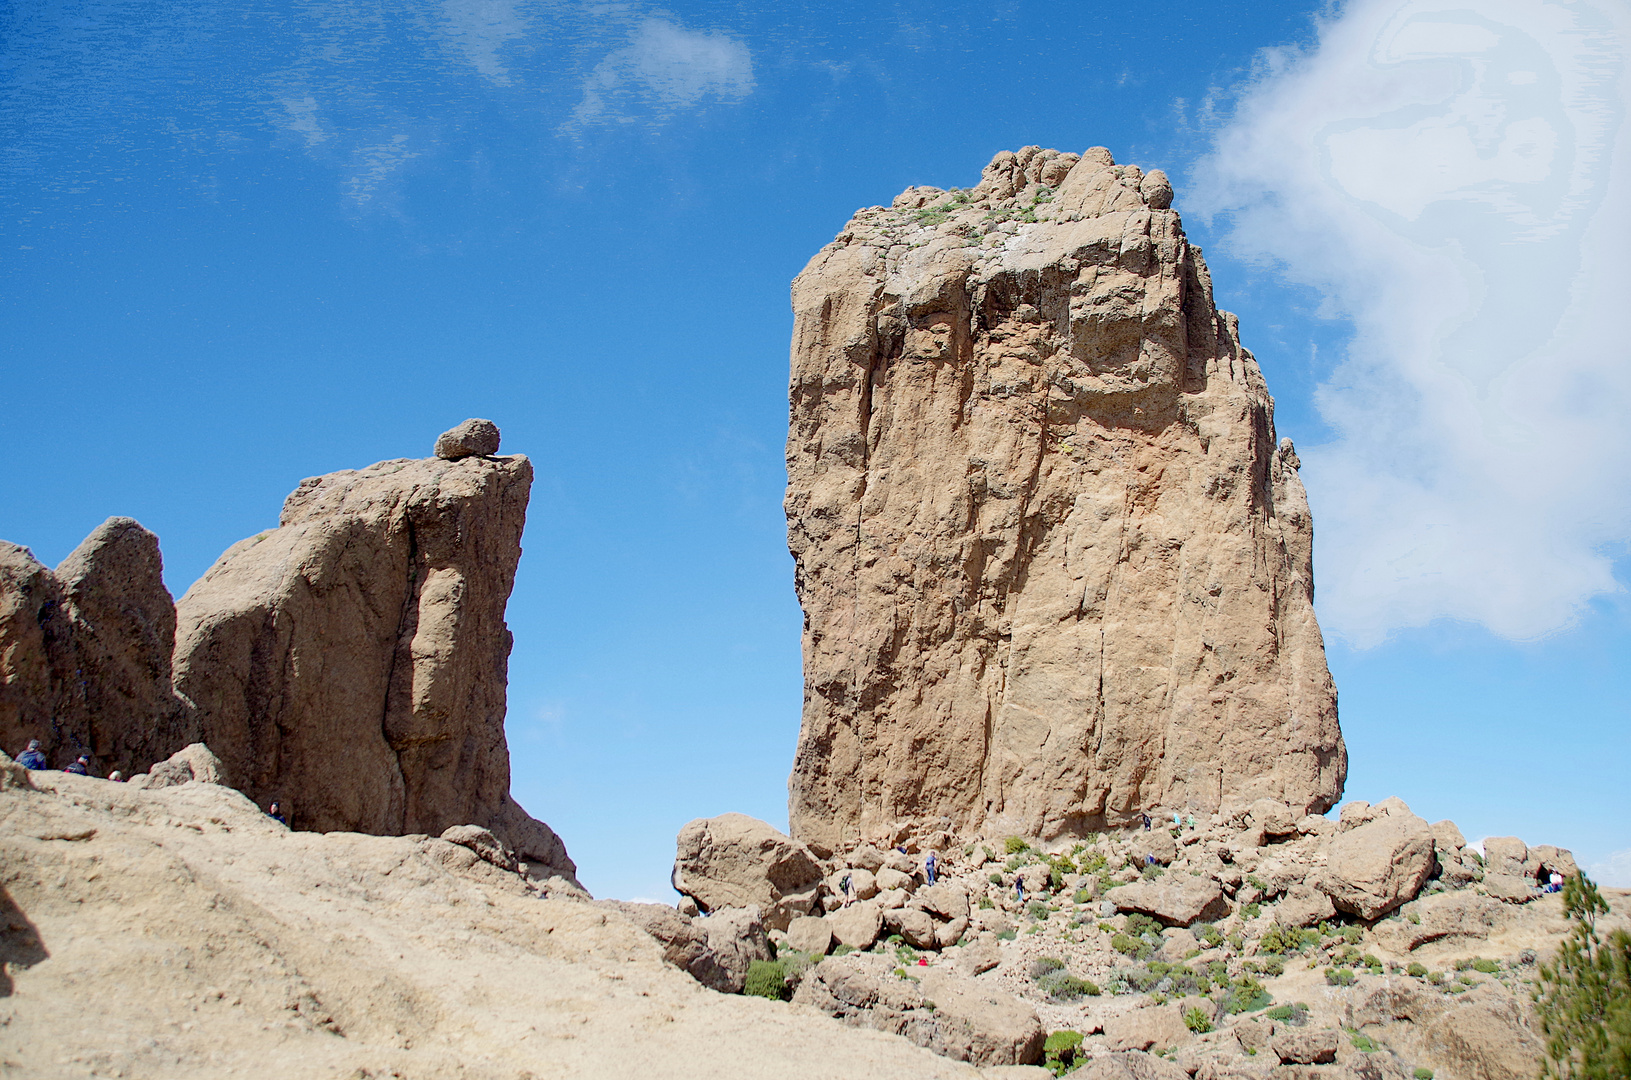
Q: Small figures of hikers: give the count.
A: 12